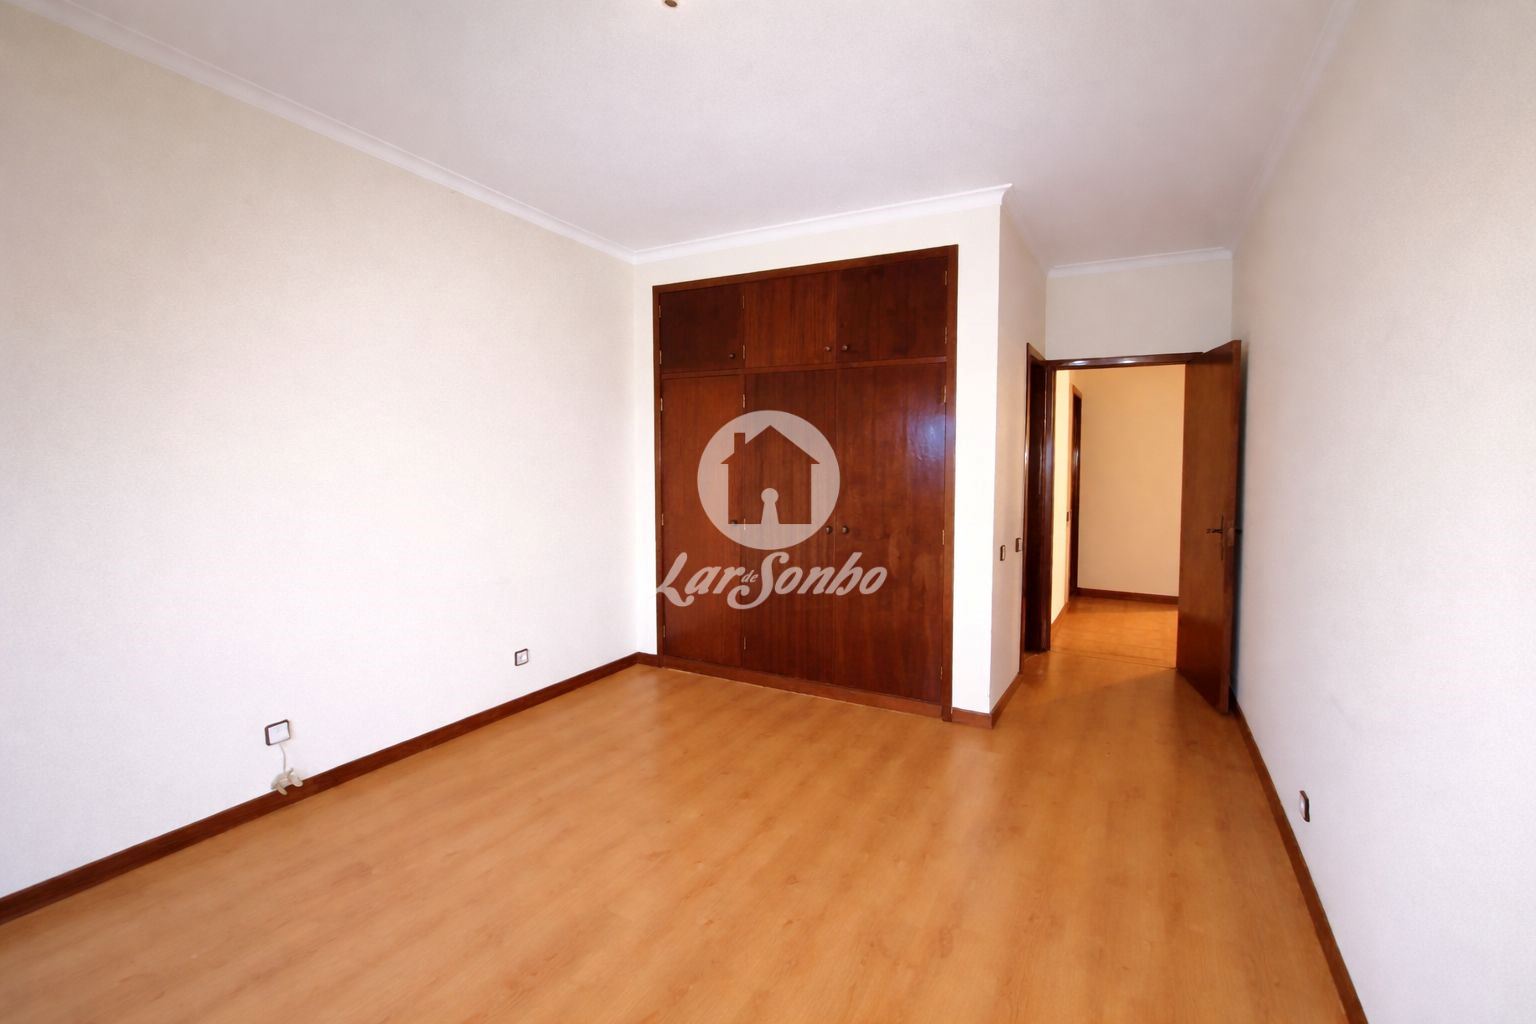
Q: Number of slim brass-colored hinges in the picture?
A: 15